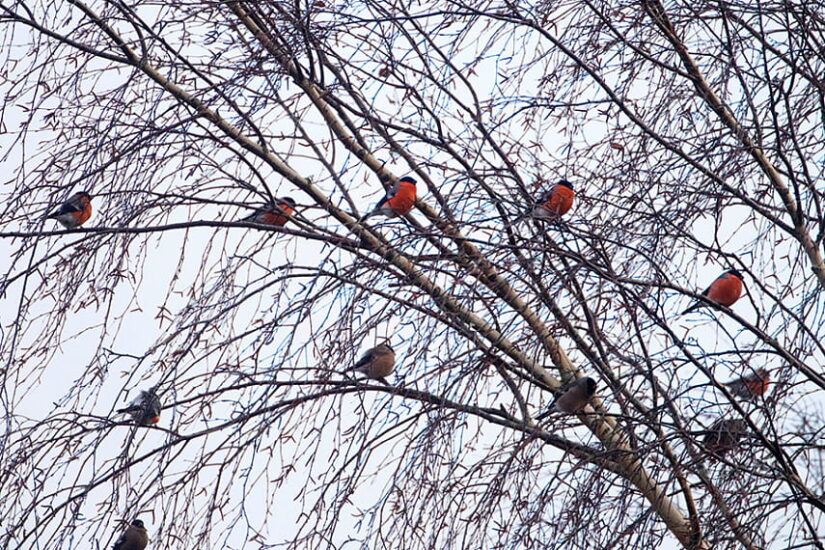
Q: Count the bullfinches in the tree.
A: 11